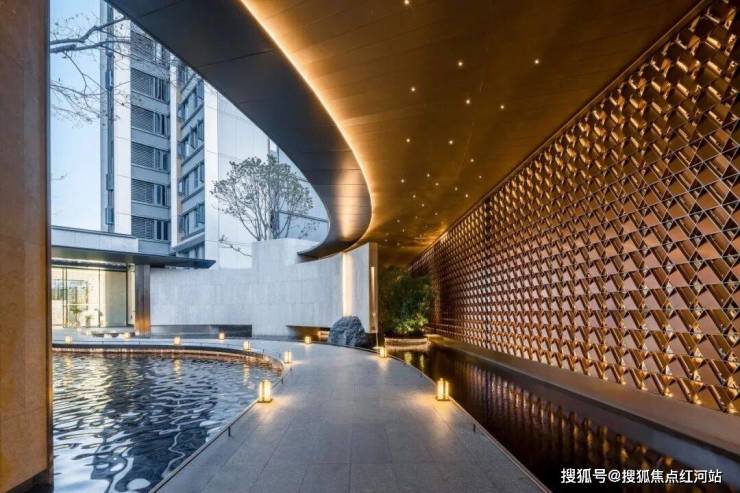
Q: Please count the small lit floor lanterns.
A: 10